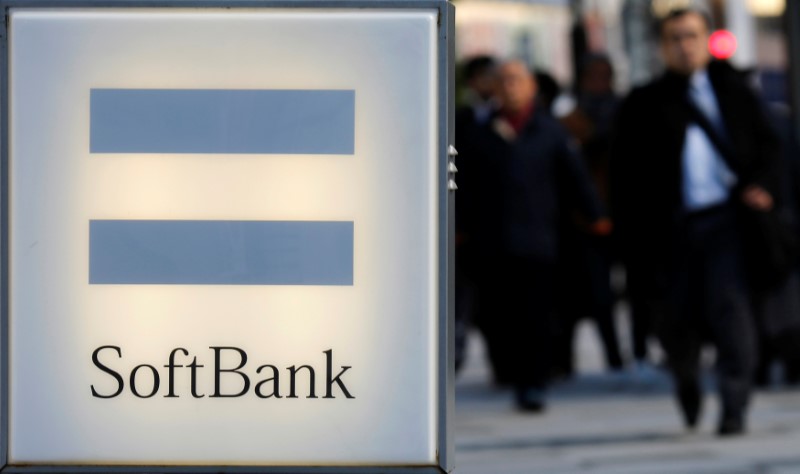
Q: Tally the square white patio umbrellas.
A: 0